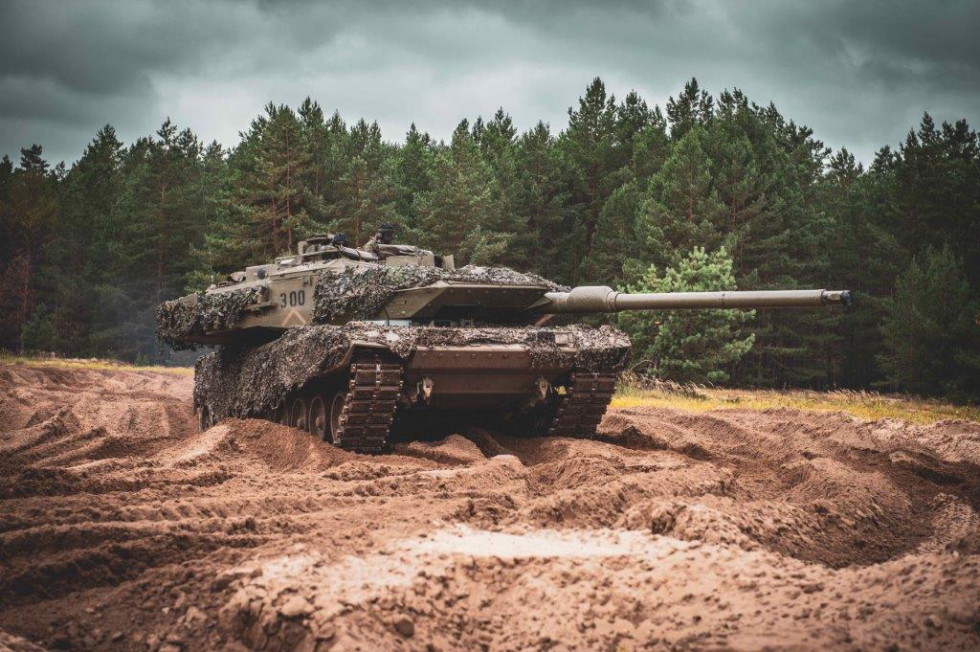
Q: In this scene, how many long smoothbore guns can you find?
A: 1